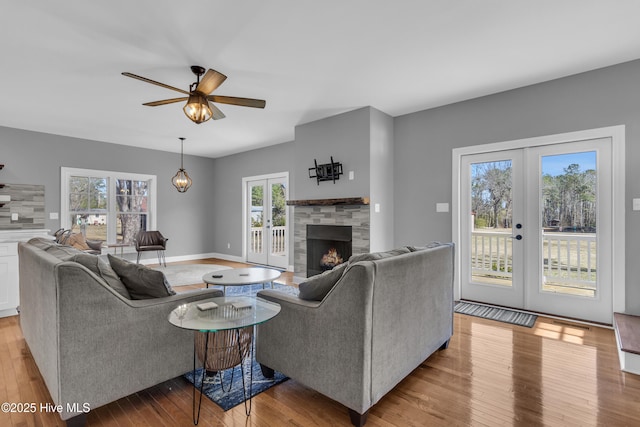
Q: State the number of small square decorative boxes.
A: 2